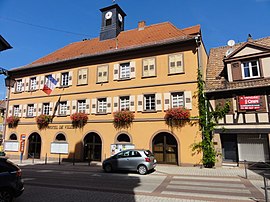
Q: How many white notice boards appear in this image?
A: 3